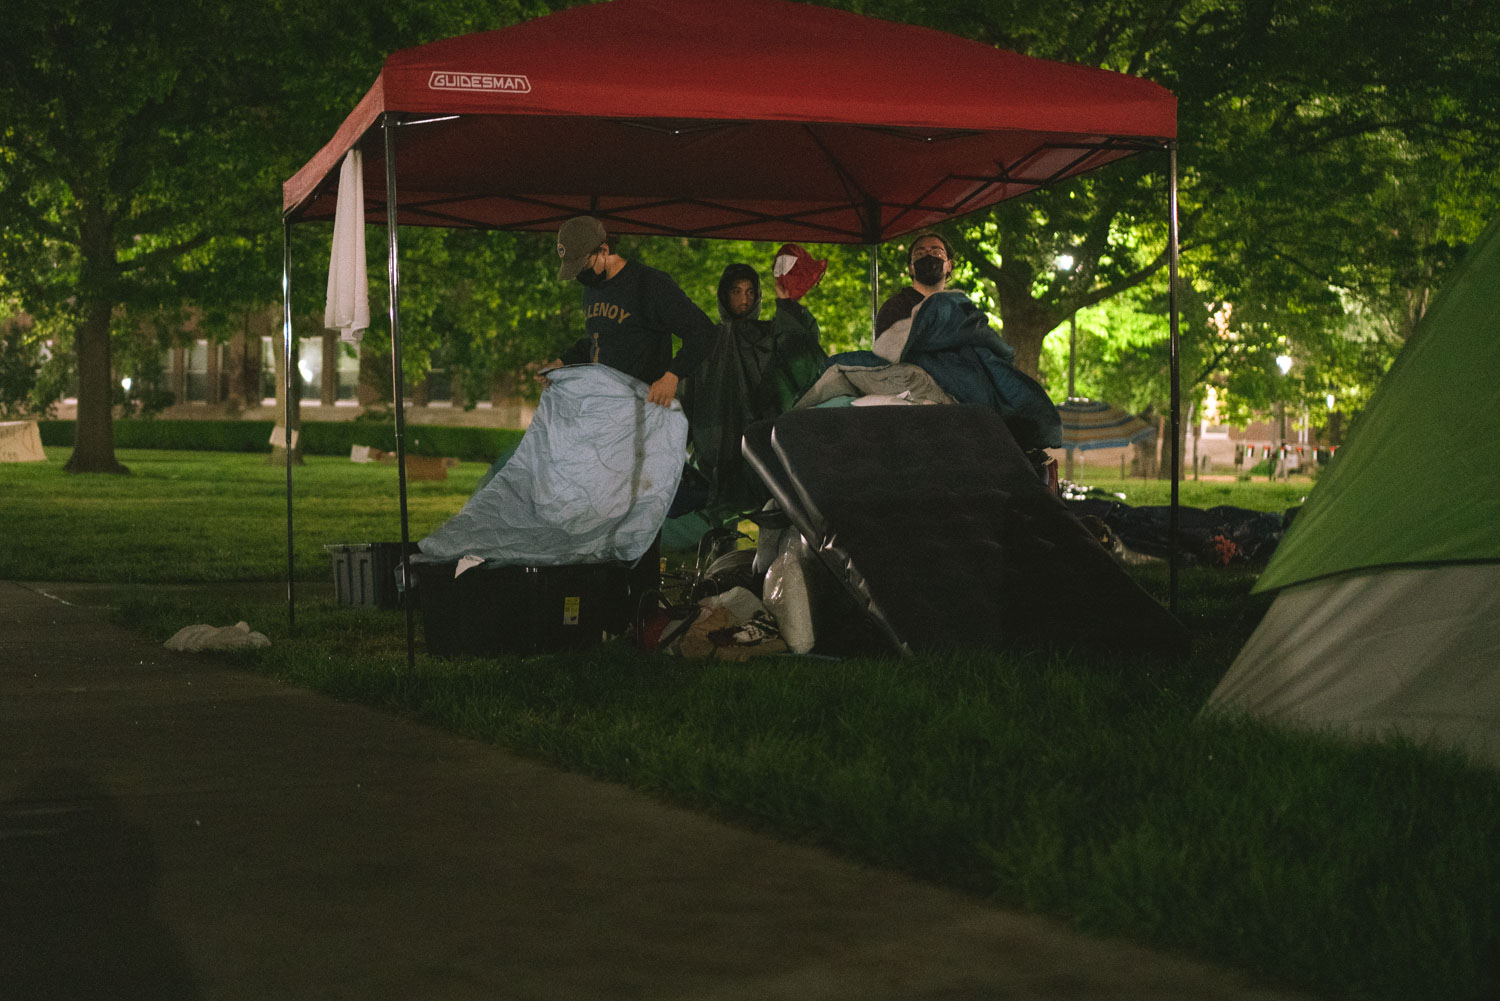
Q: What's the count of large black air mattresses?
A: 2